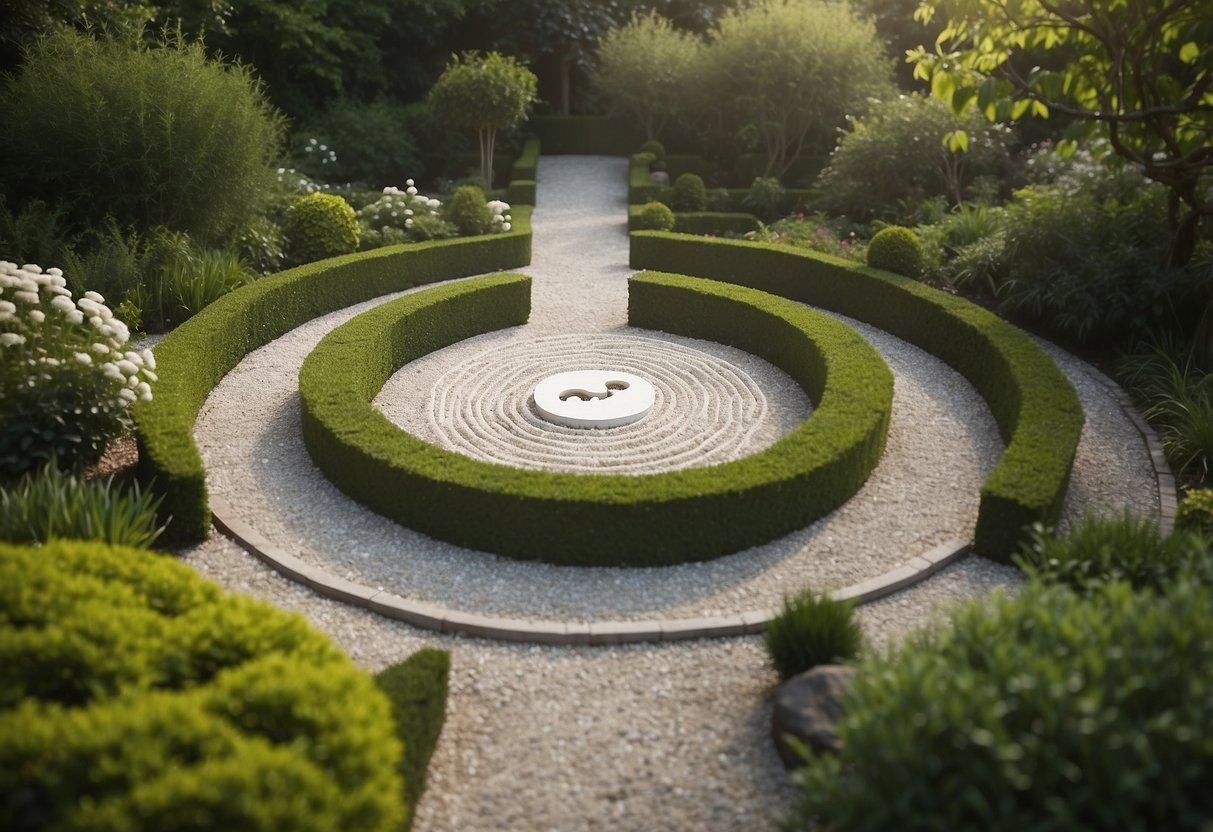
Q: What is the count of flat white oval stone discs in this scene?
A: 1